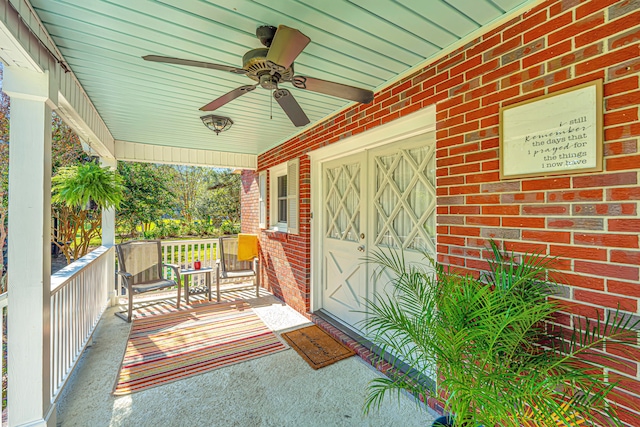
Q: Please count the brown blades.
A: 5